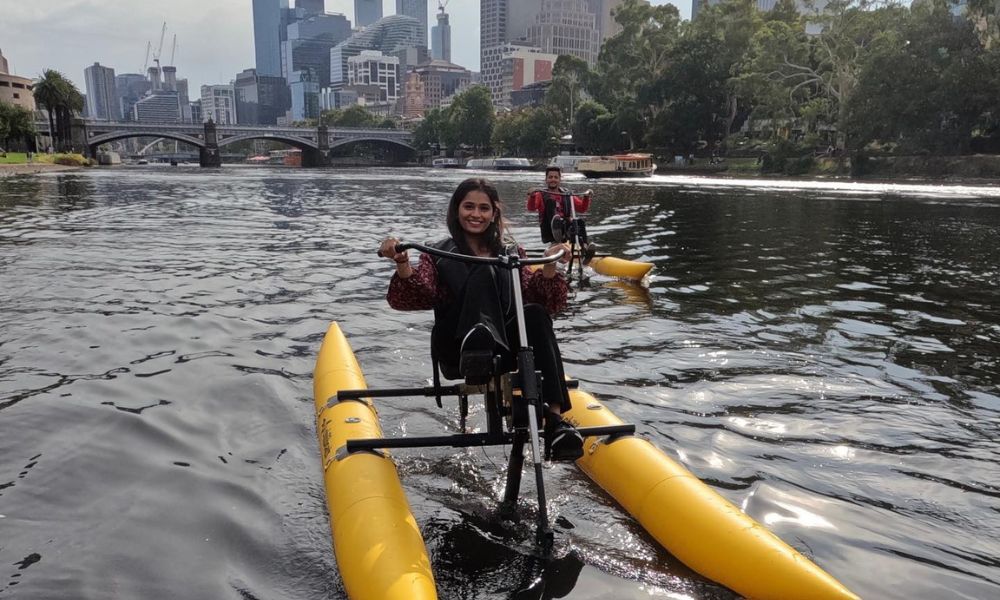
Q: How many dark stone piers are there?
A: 2